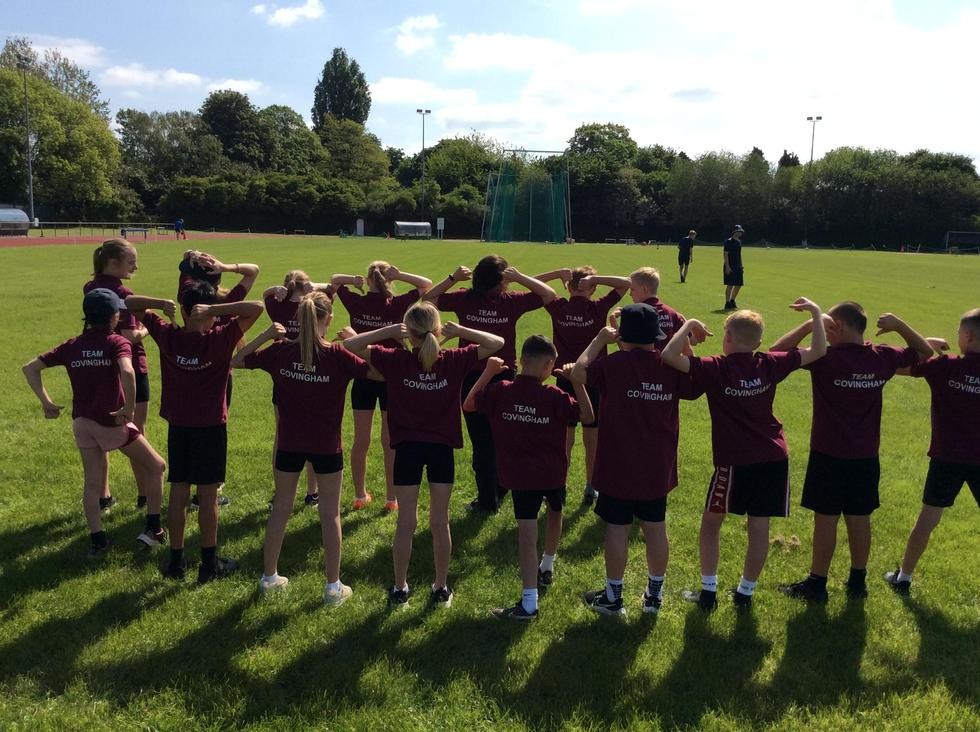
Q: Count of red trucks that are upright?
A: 0